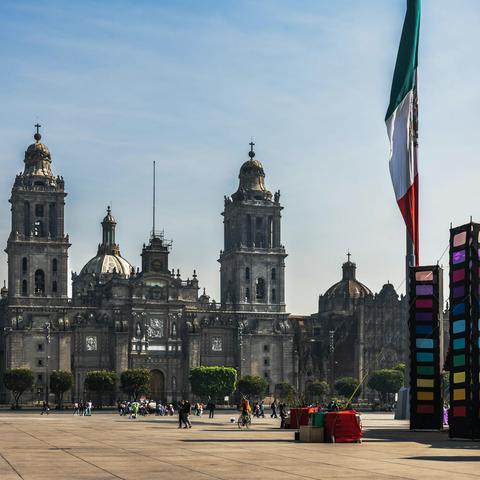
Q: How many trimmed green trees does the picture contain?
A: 10